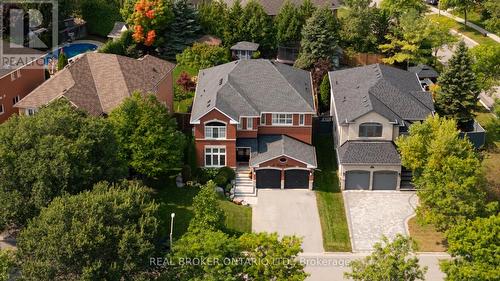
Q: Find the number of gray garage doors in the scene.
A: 2